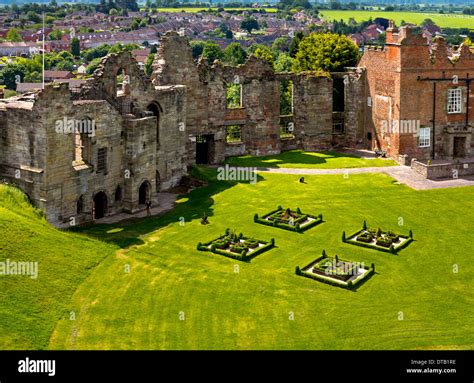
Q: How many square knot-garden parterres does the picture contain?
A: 4